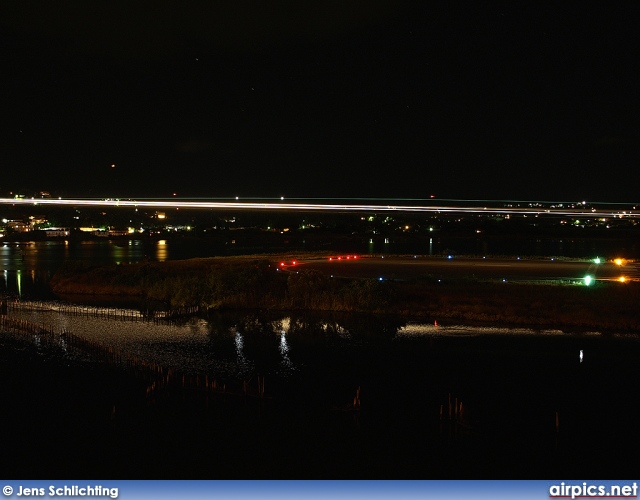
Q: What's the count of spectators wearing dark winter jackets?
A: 0